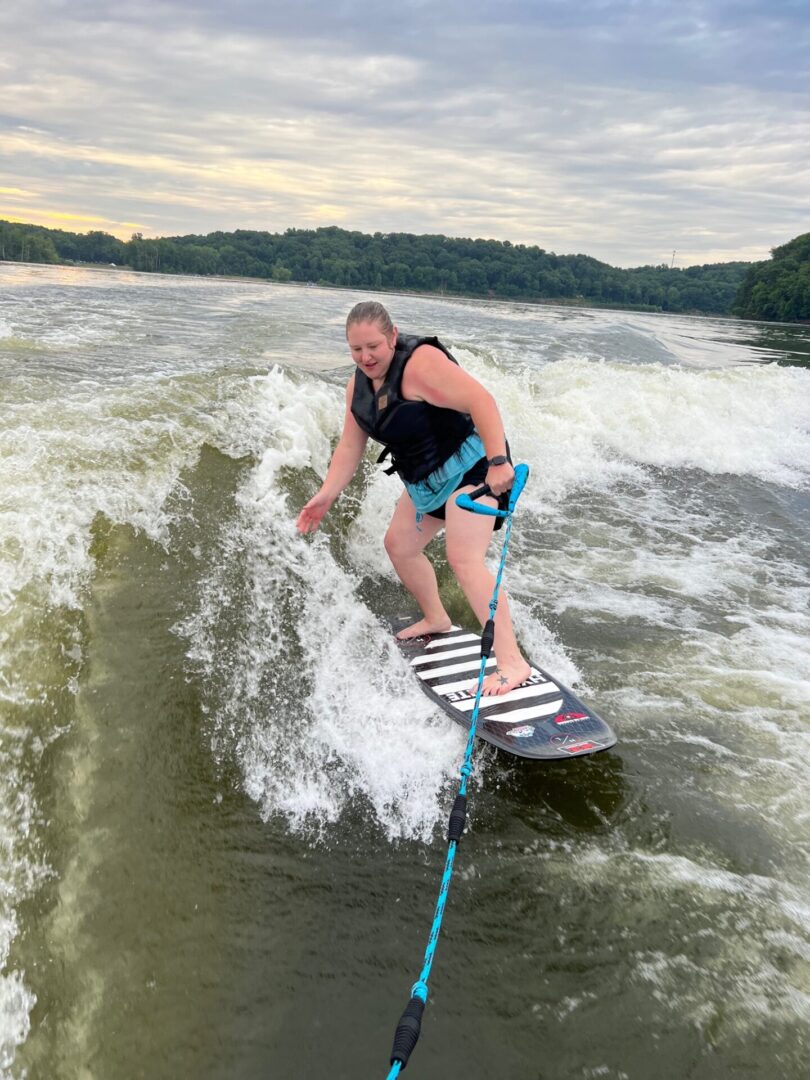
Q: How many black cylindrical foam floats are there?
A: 3